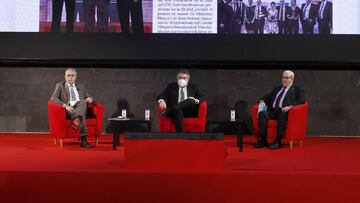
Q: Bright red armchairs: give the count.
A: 3